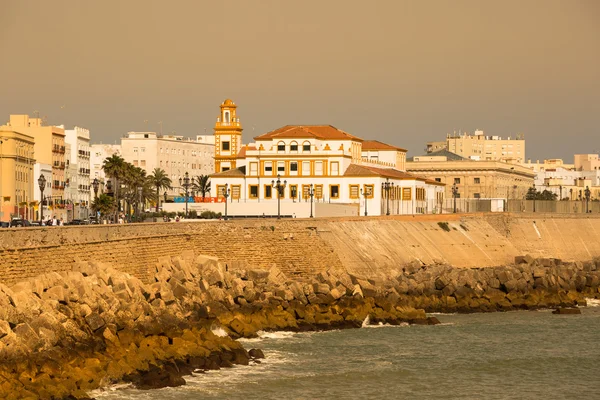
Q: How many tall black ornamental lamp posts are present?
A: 11